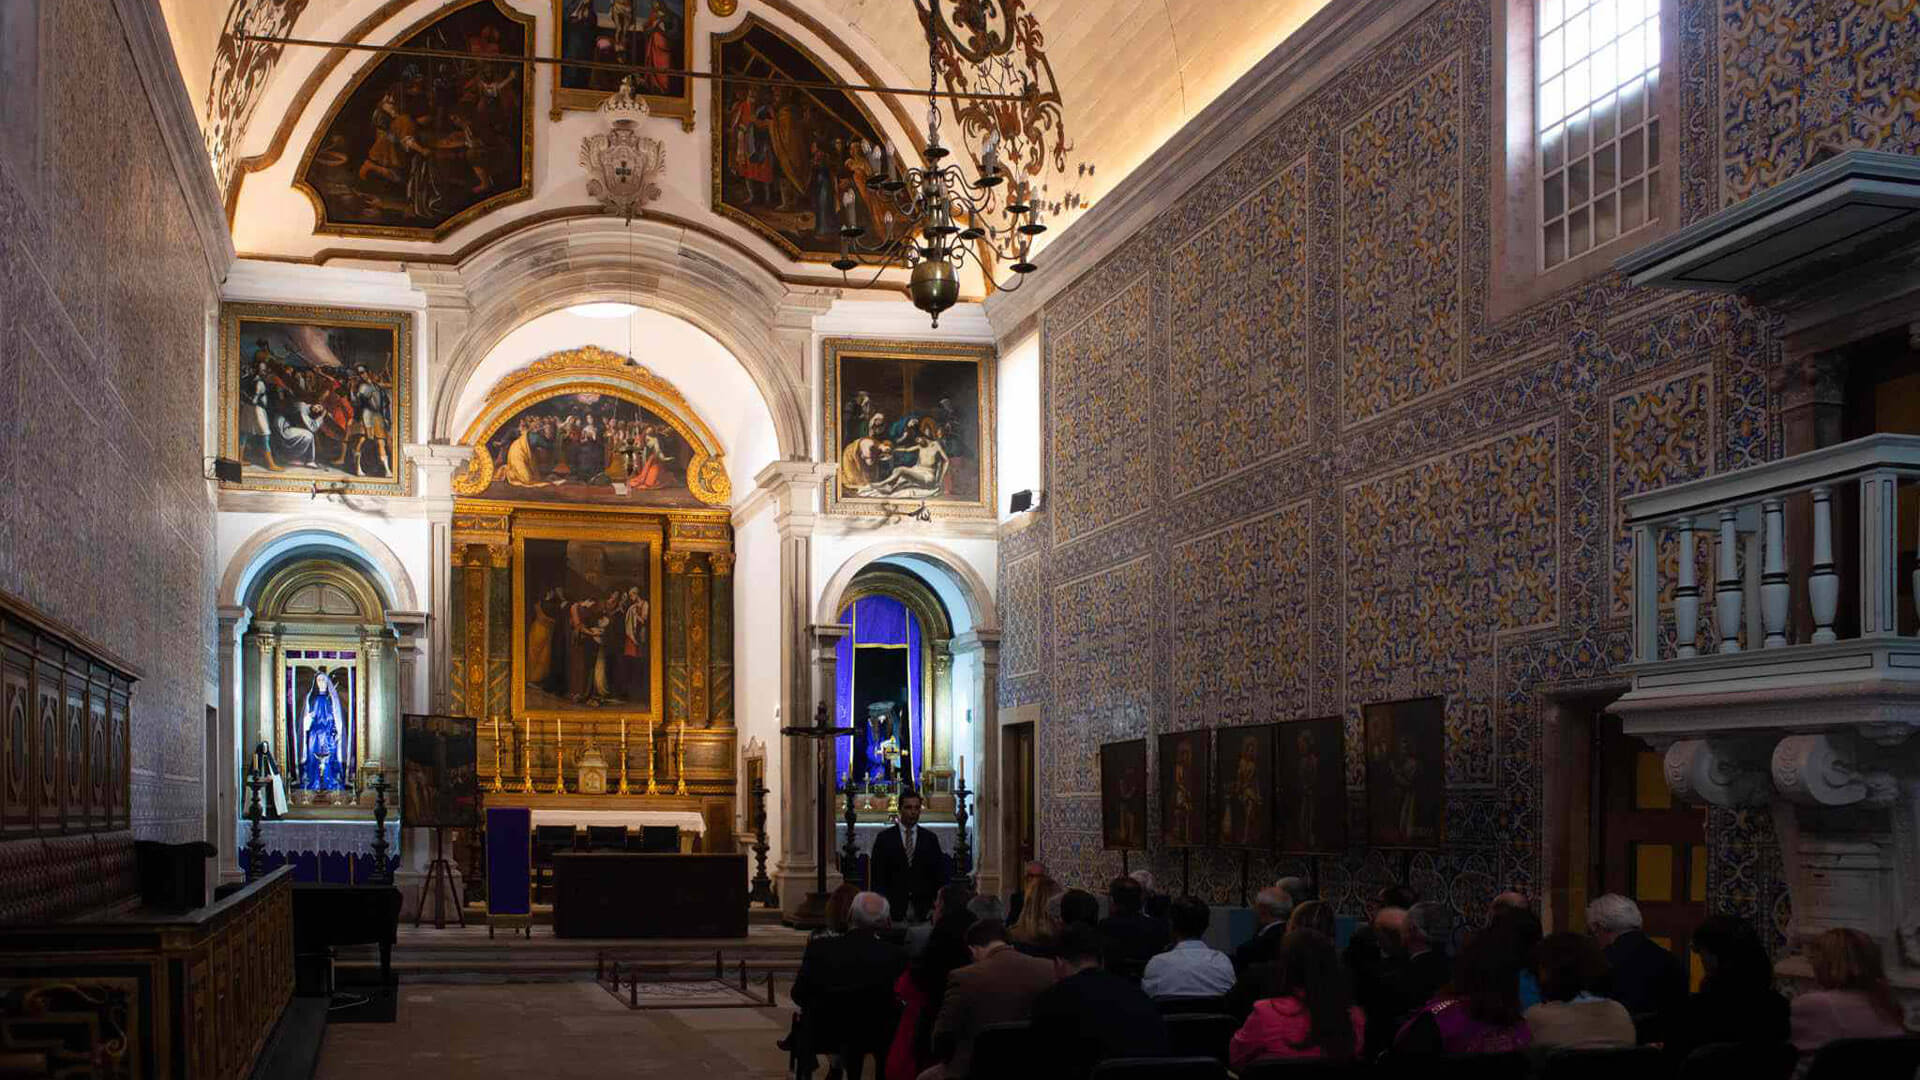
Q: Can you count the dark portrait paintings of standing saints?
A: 5